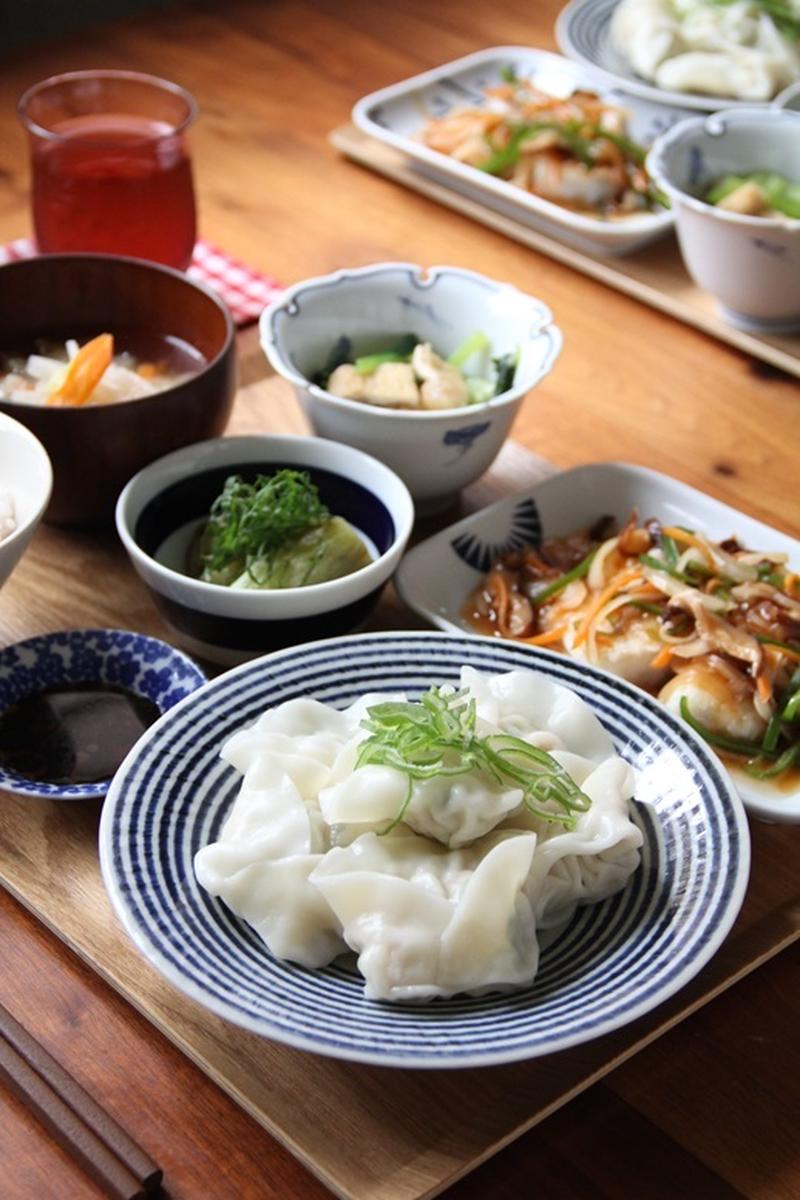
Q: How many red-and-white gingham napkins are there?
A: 1